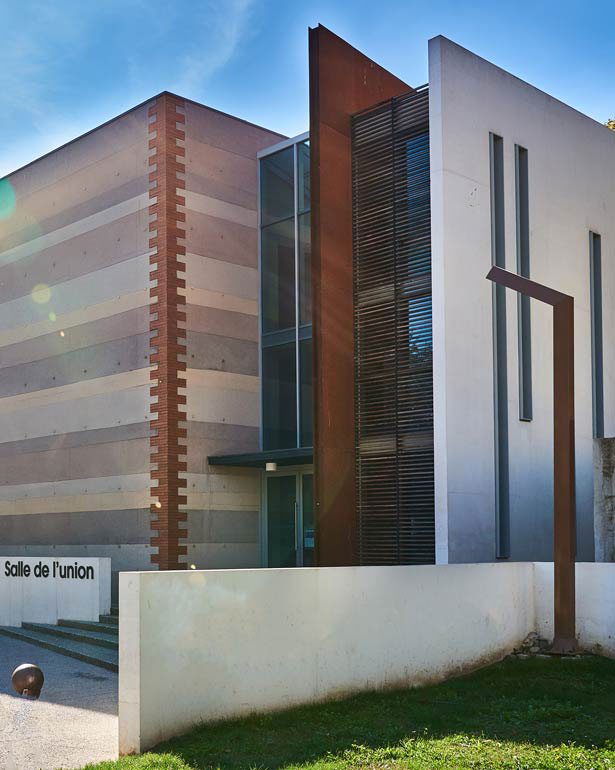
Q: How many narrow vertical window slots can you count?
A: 3